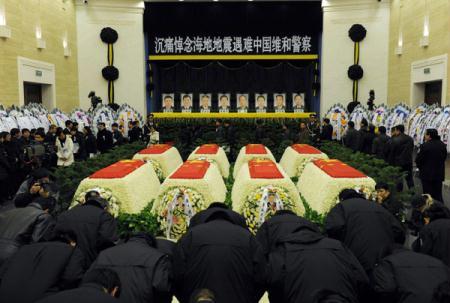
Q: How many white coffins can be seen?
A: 8